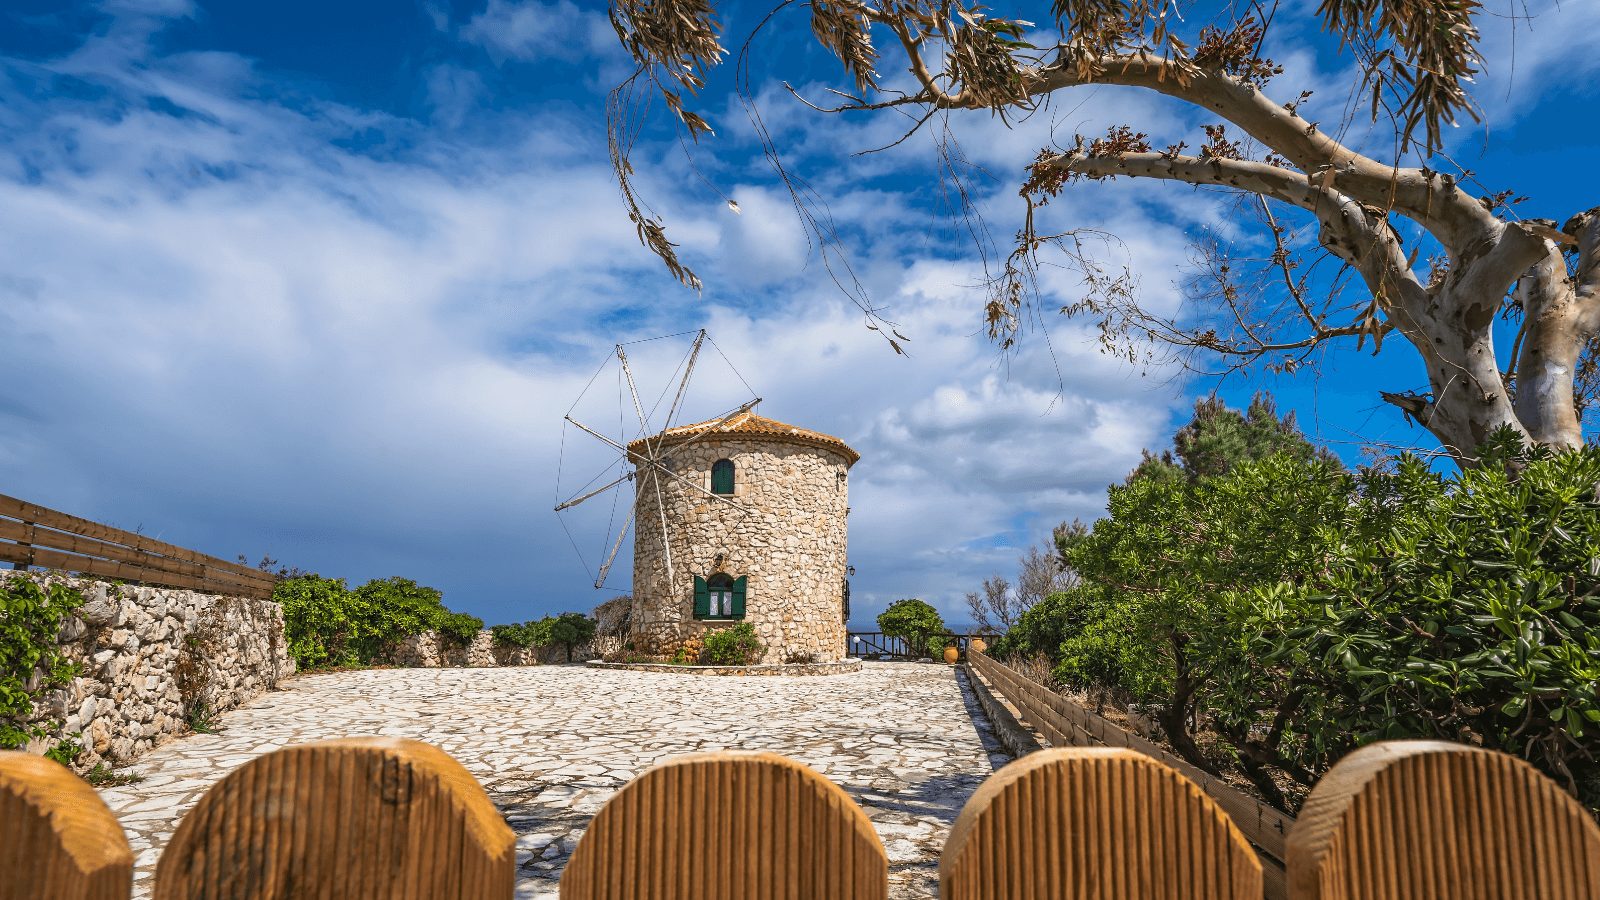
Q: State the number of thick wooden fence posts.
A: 5